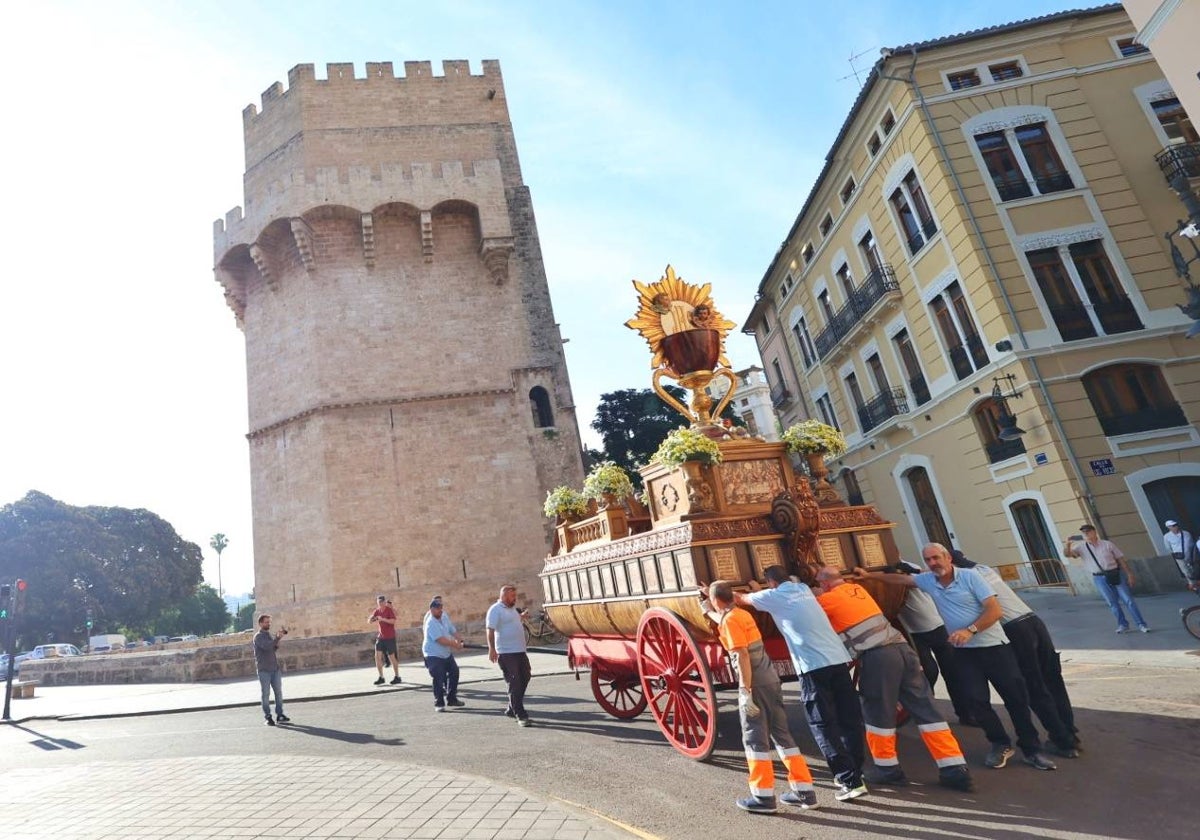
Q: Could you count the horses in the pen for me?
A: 0